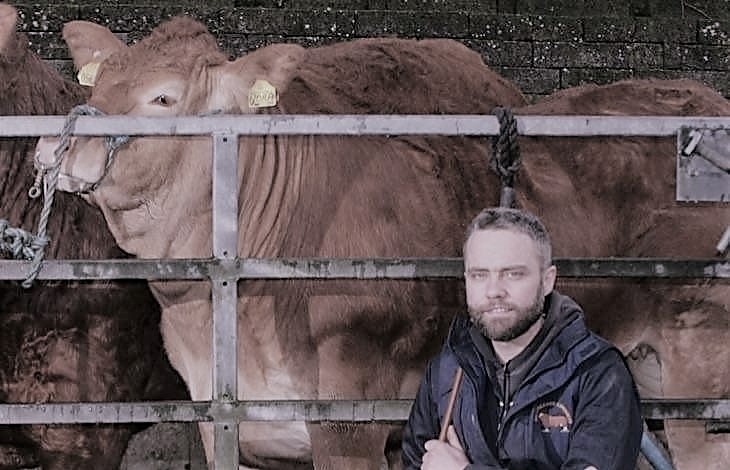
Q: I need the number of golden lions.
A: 0